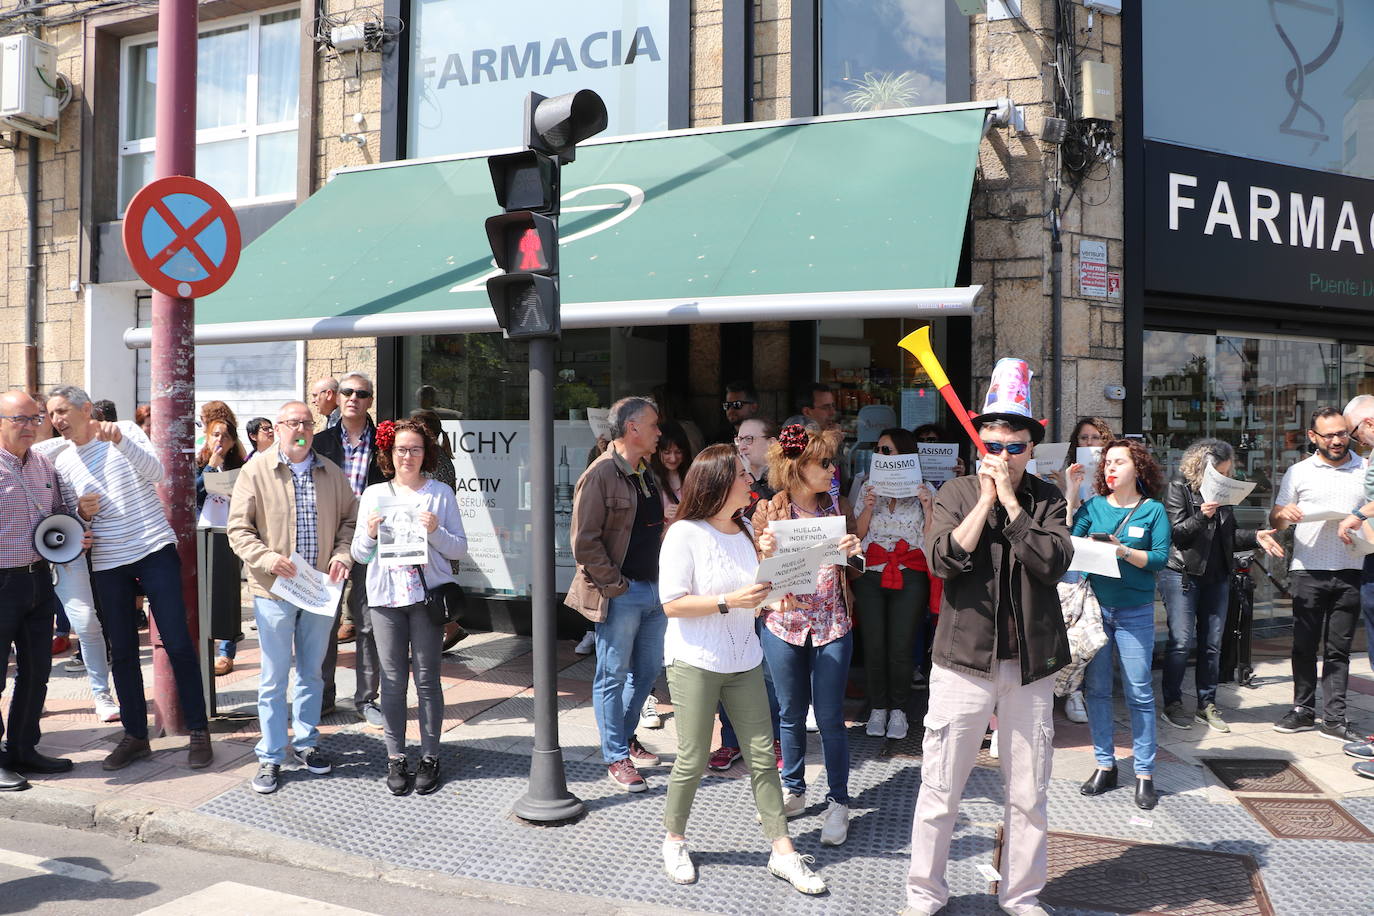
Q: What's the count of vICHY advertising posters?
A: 1